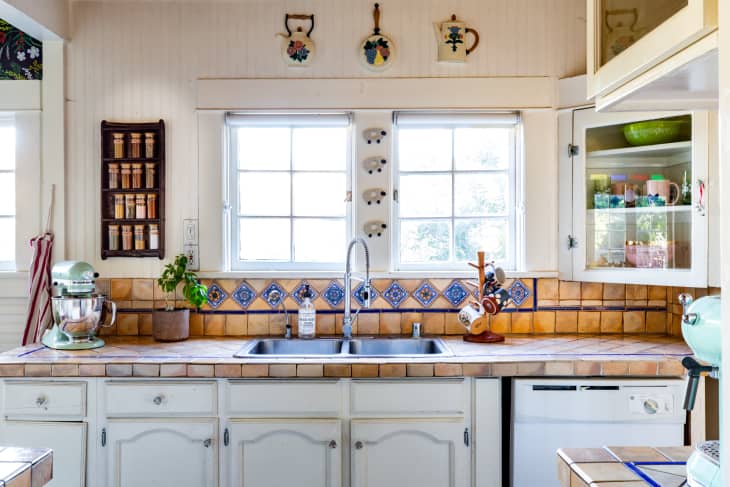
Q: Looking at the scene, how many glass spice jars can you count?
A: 15